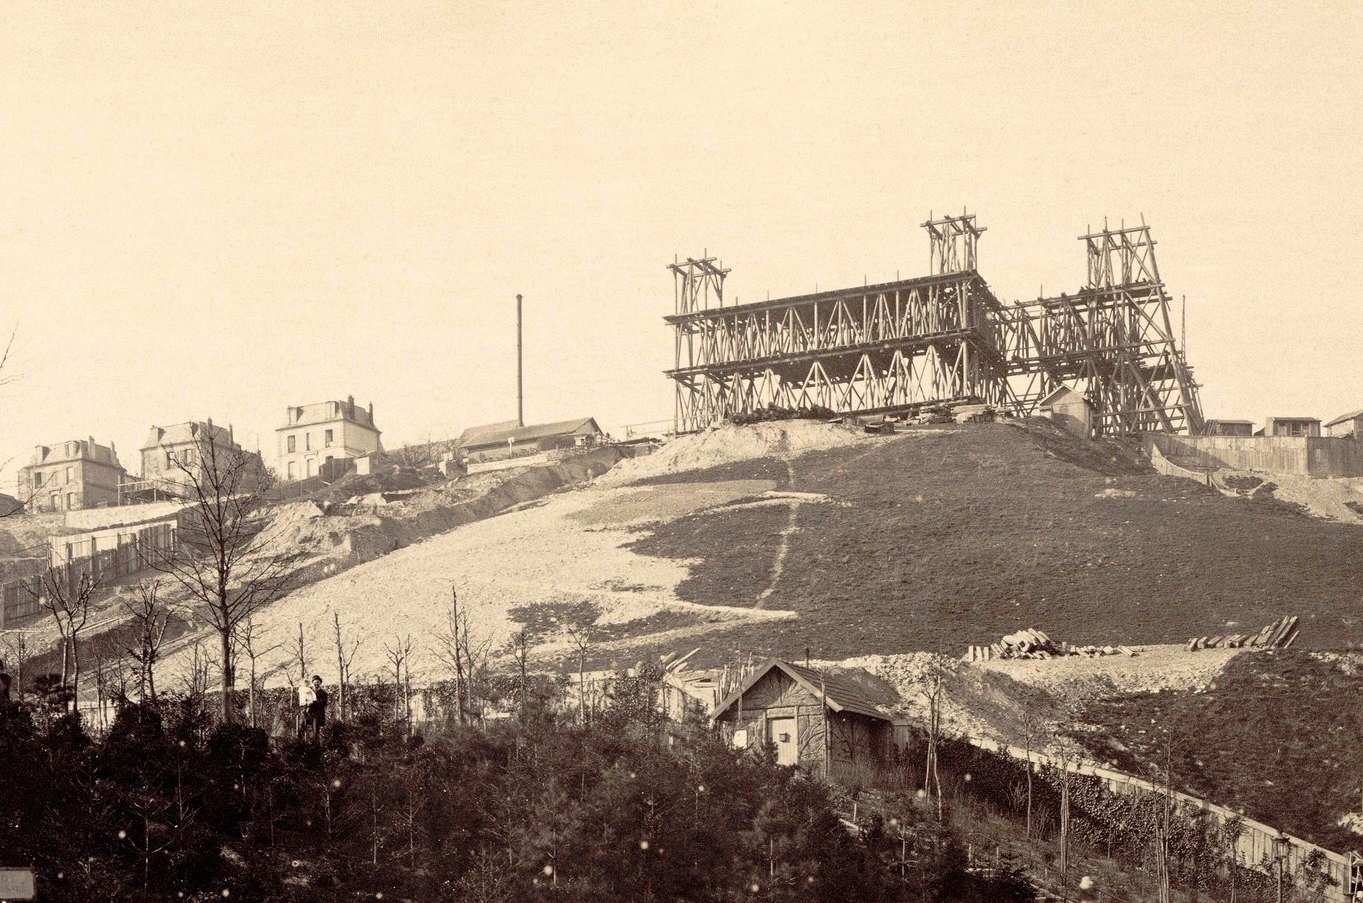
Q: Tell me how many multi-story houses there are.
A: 3